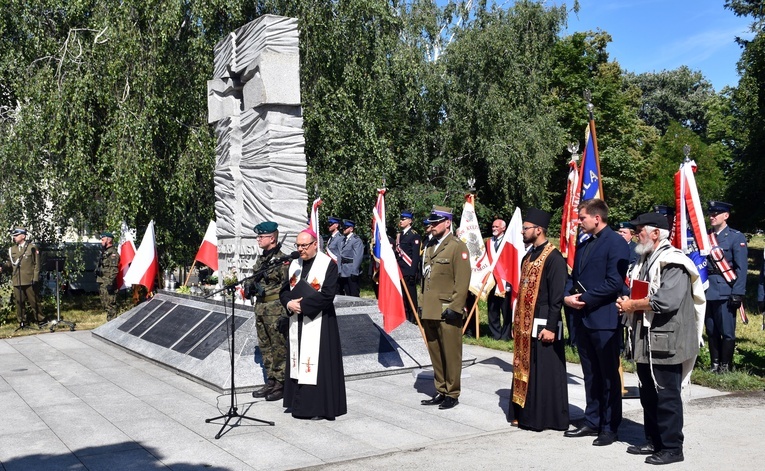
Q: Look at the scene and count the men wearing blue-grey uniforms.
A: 2